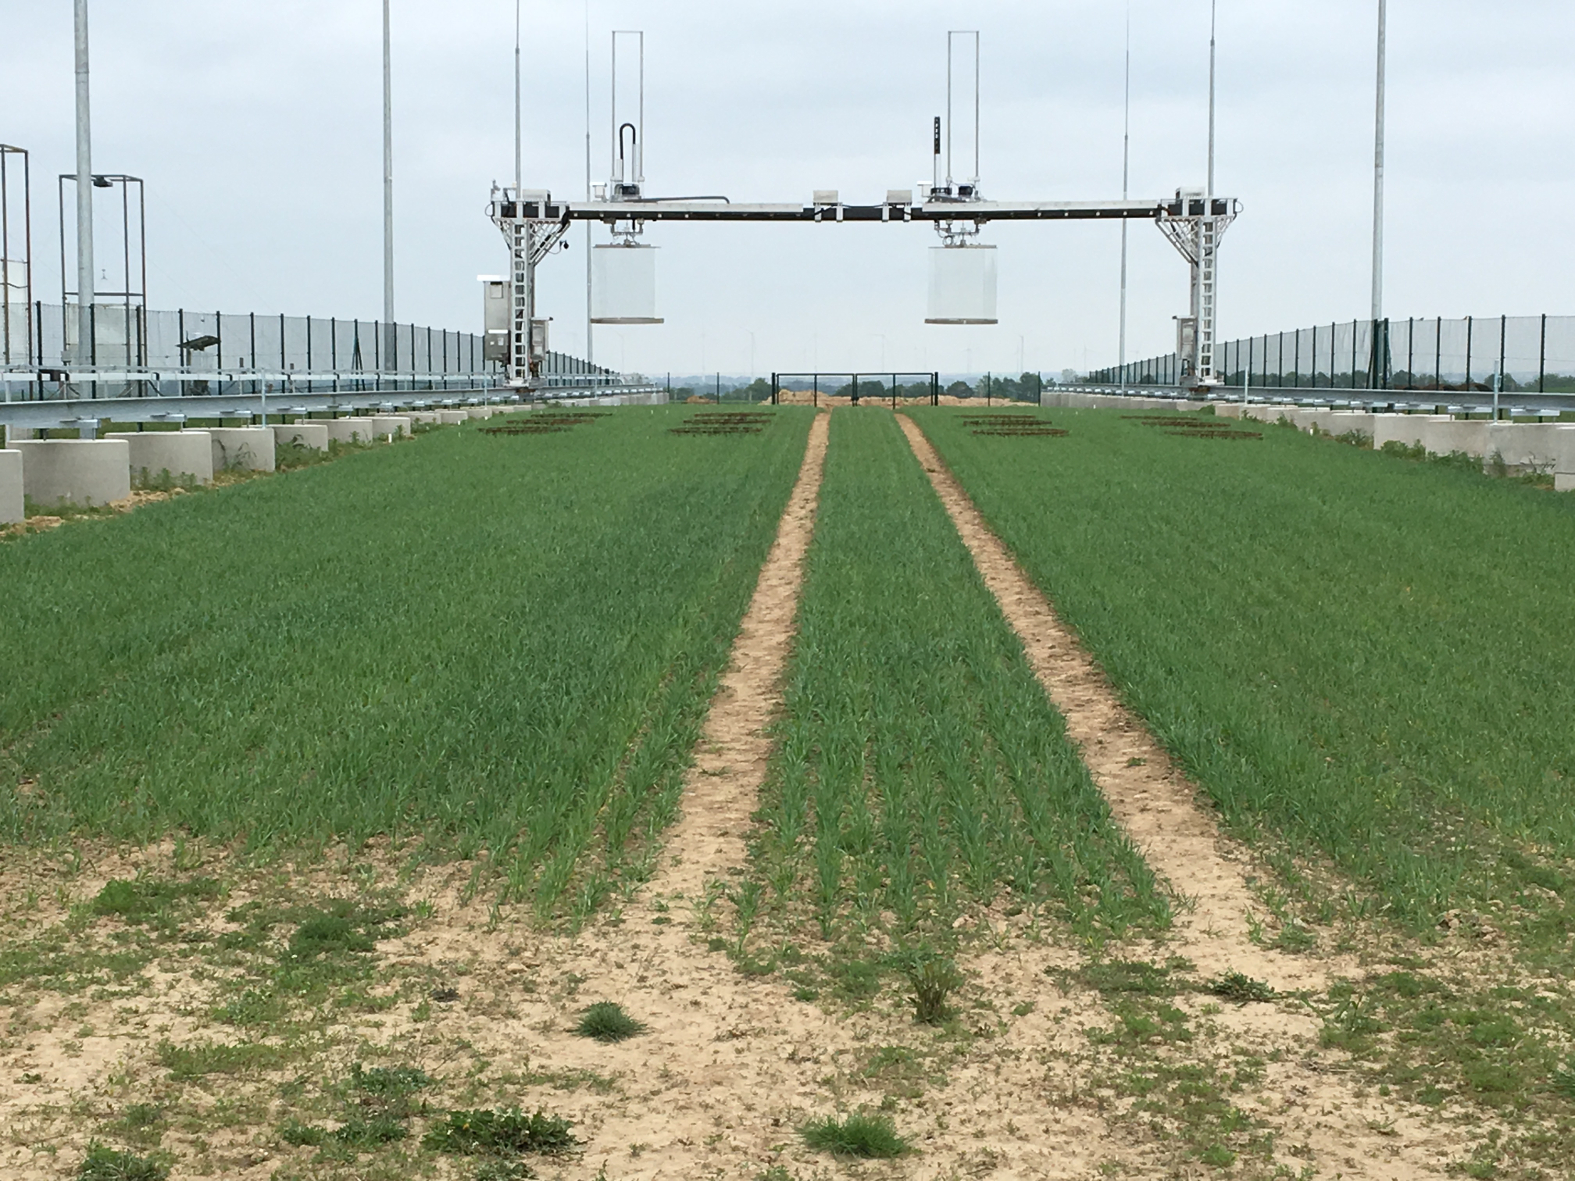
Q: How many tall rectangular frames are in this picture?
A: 4